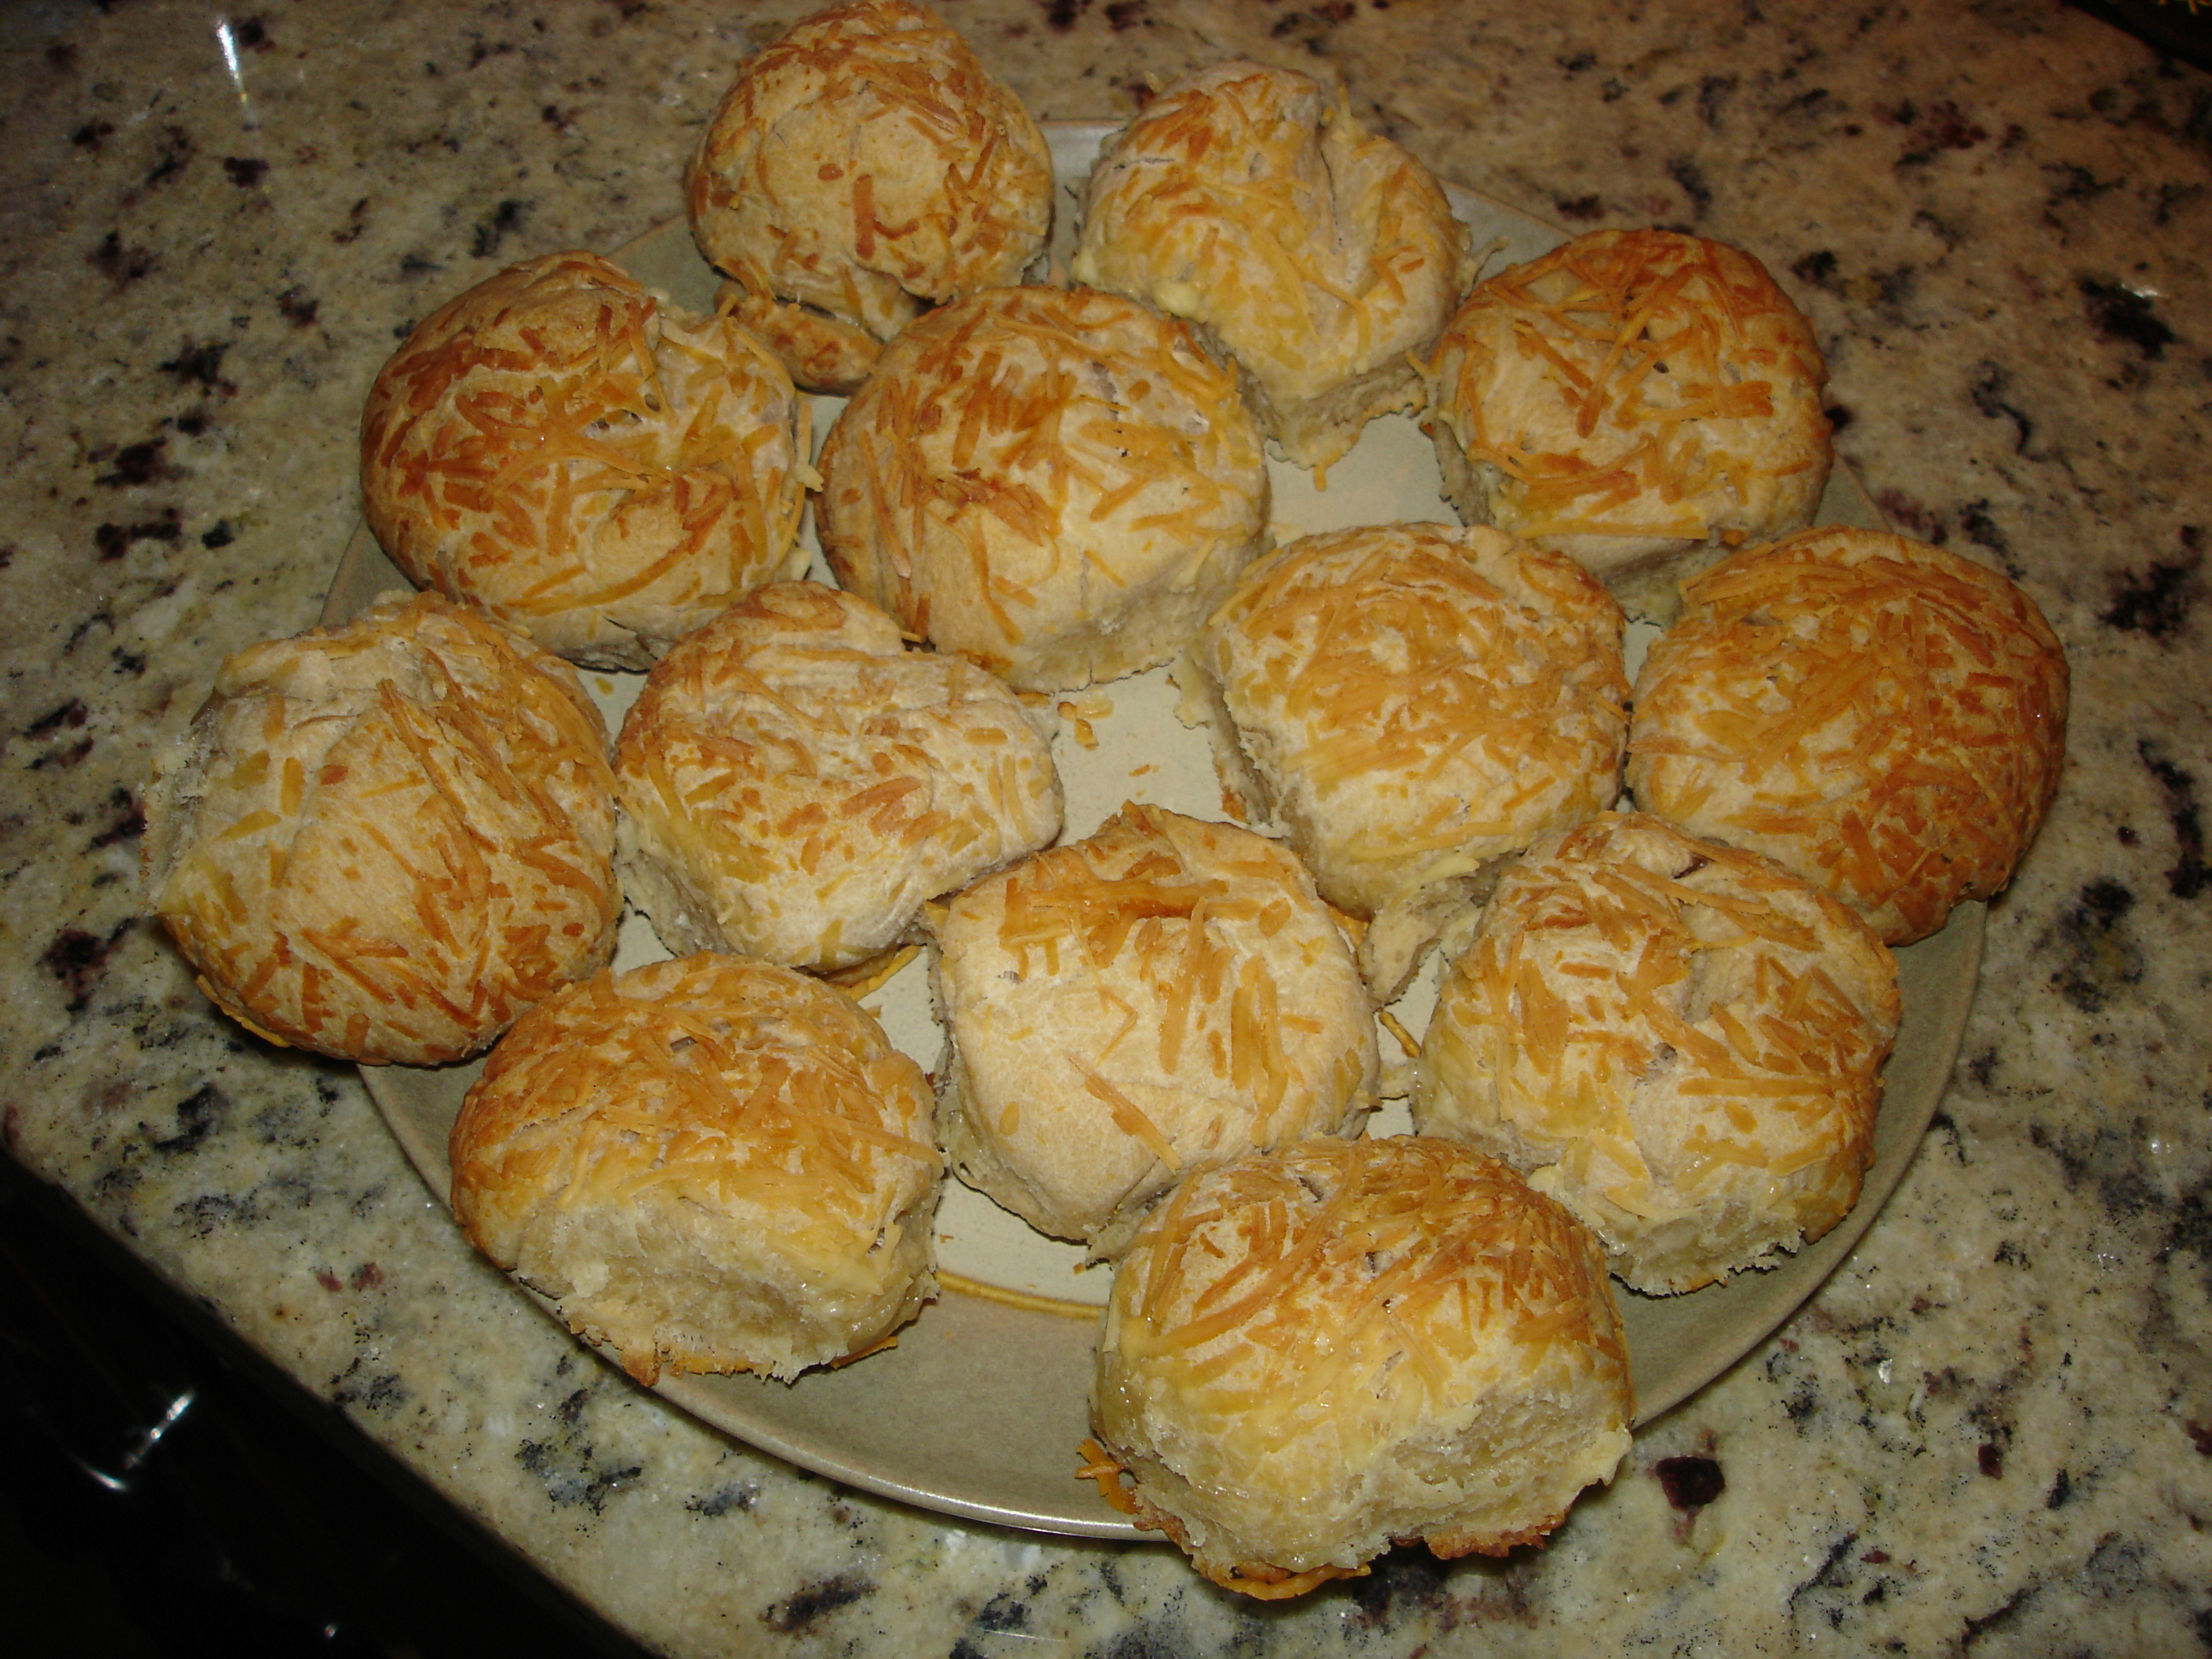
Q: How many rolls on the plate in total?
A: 13